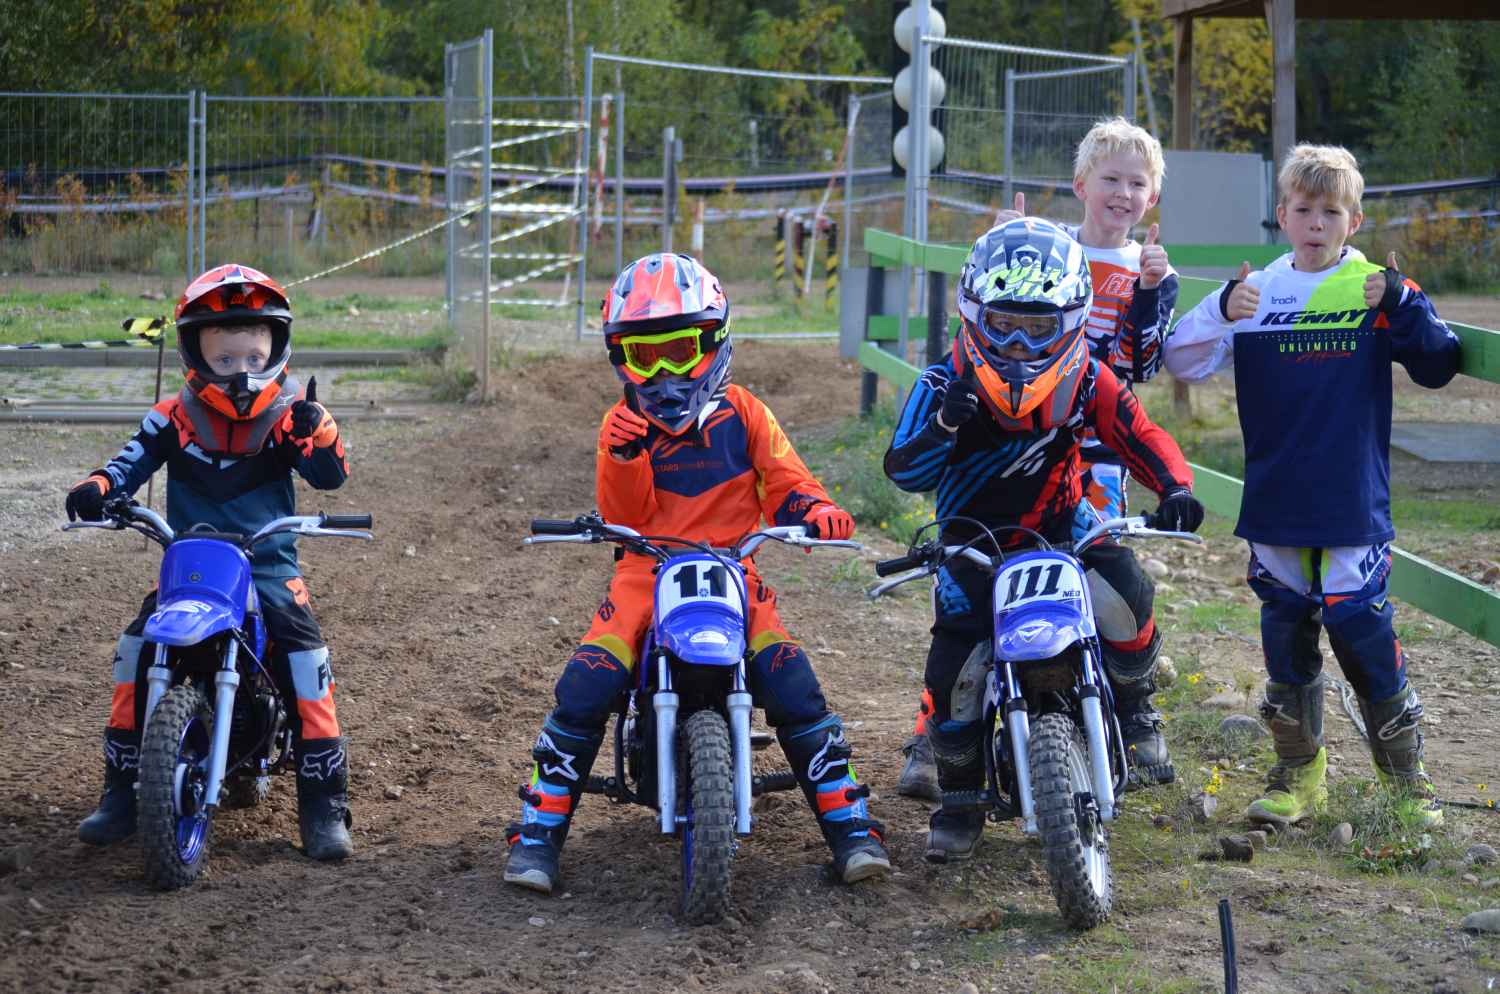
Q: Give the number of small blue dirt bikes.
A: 3